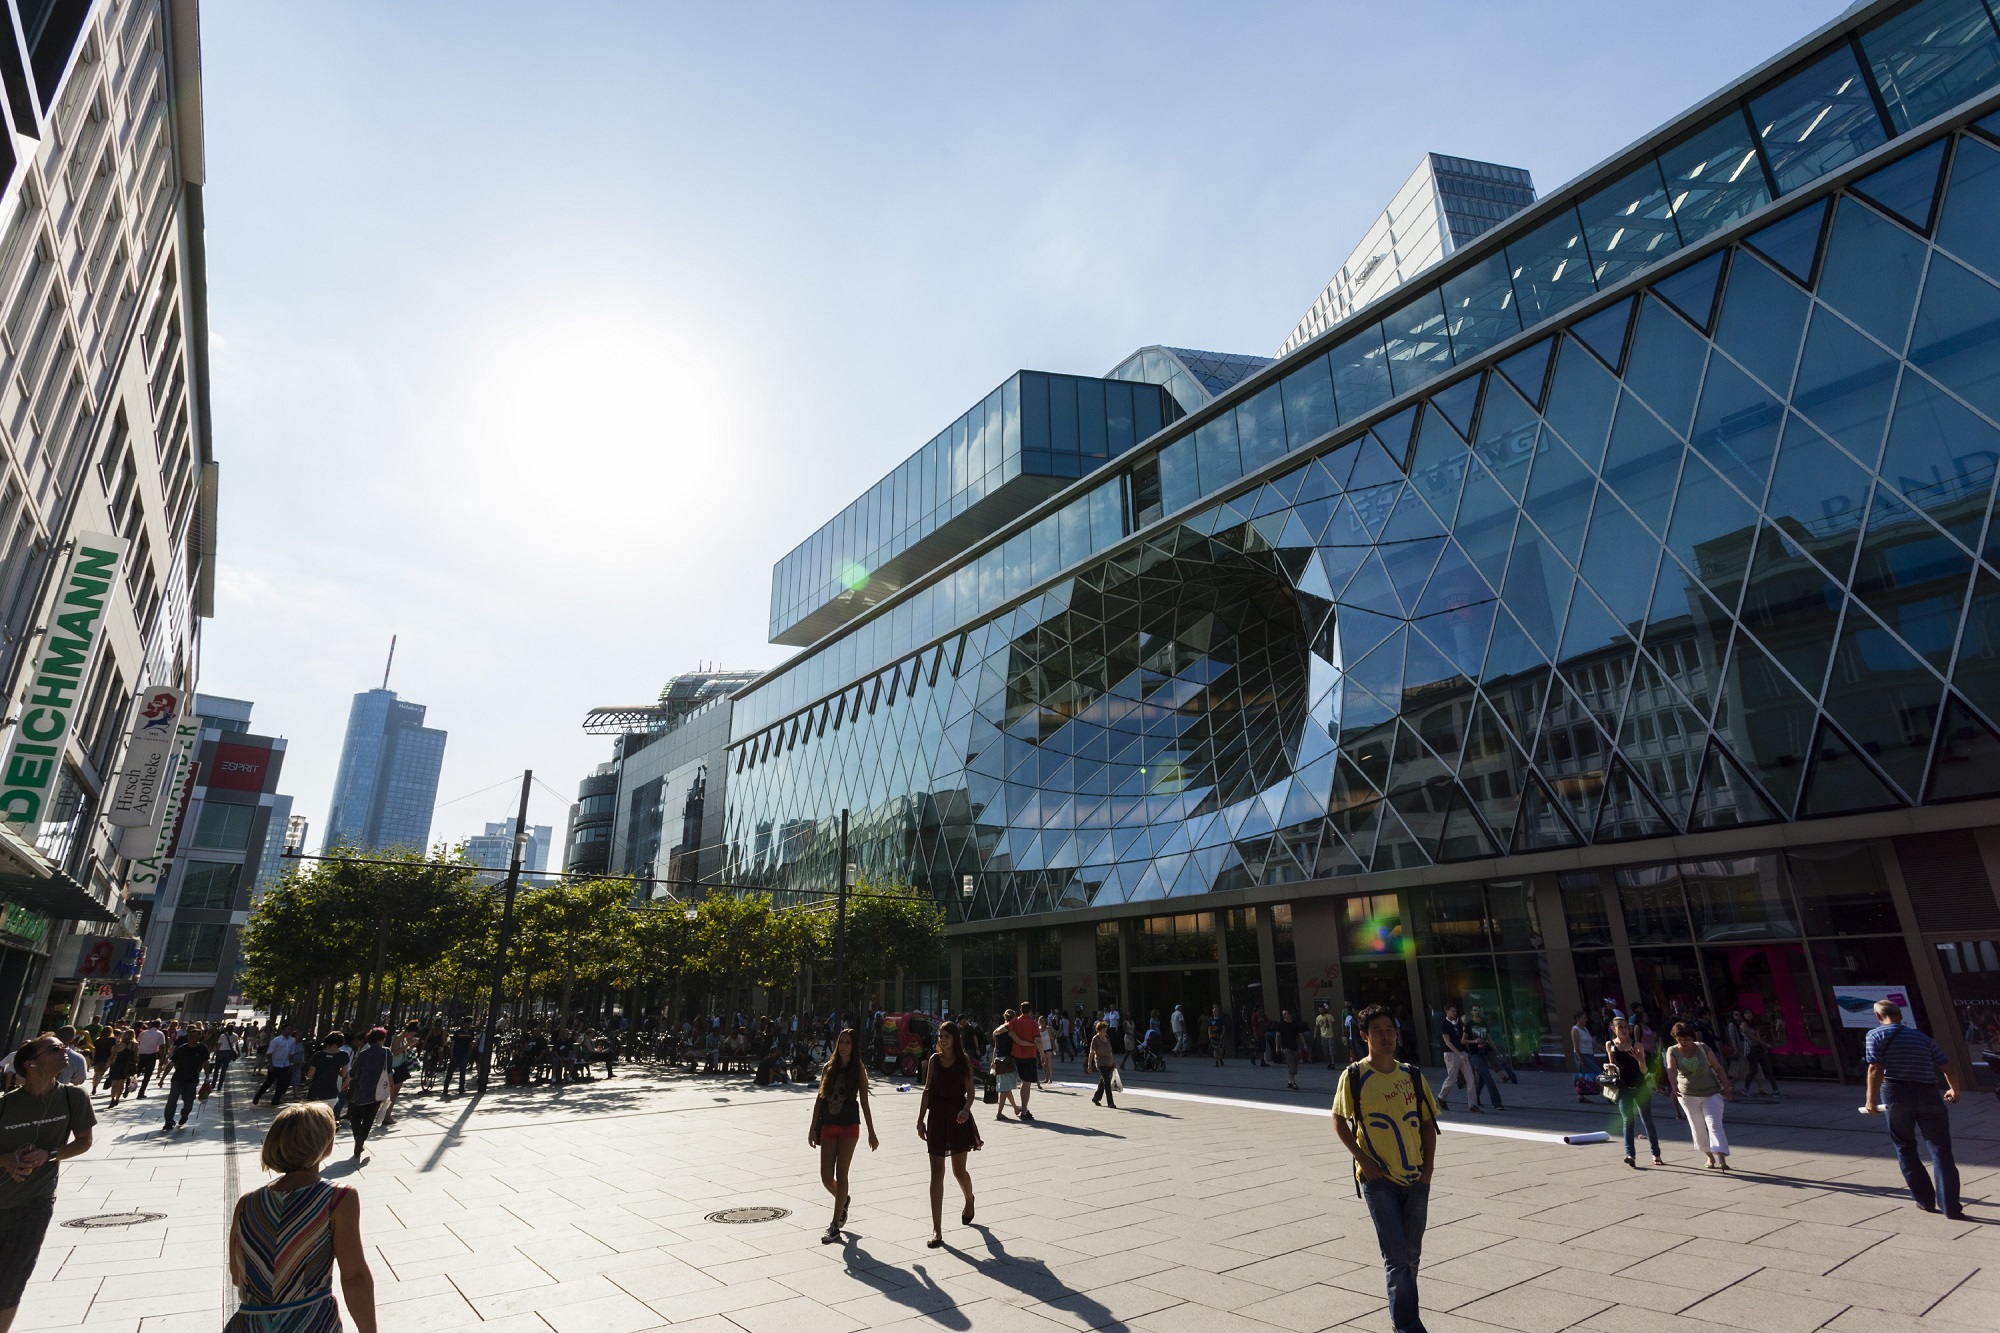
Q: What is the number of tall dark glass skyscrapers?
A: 1